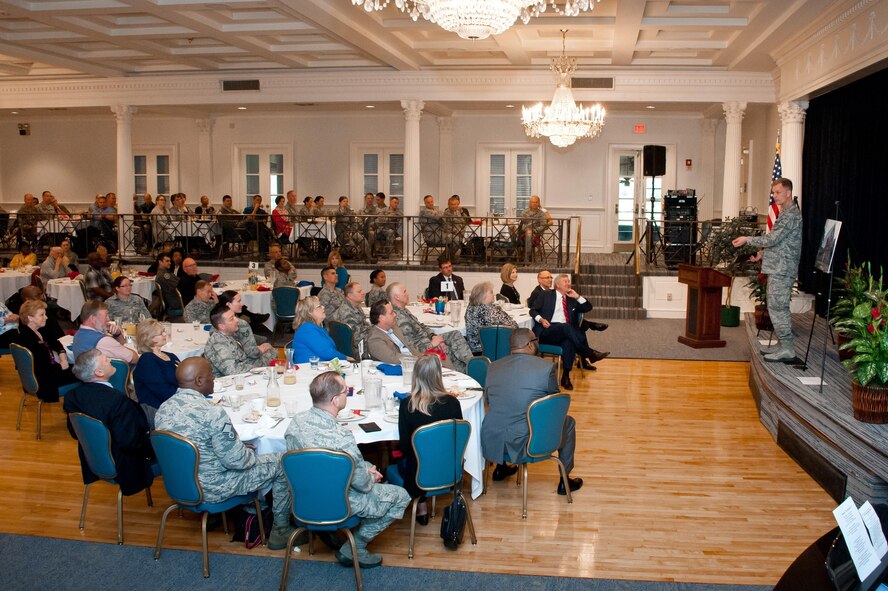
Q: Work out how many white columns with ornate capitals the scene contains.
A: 4